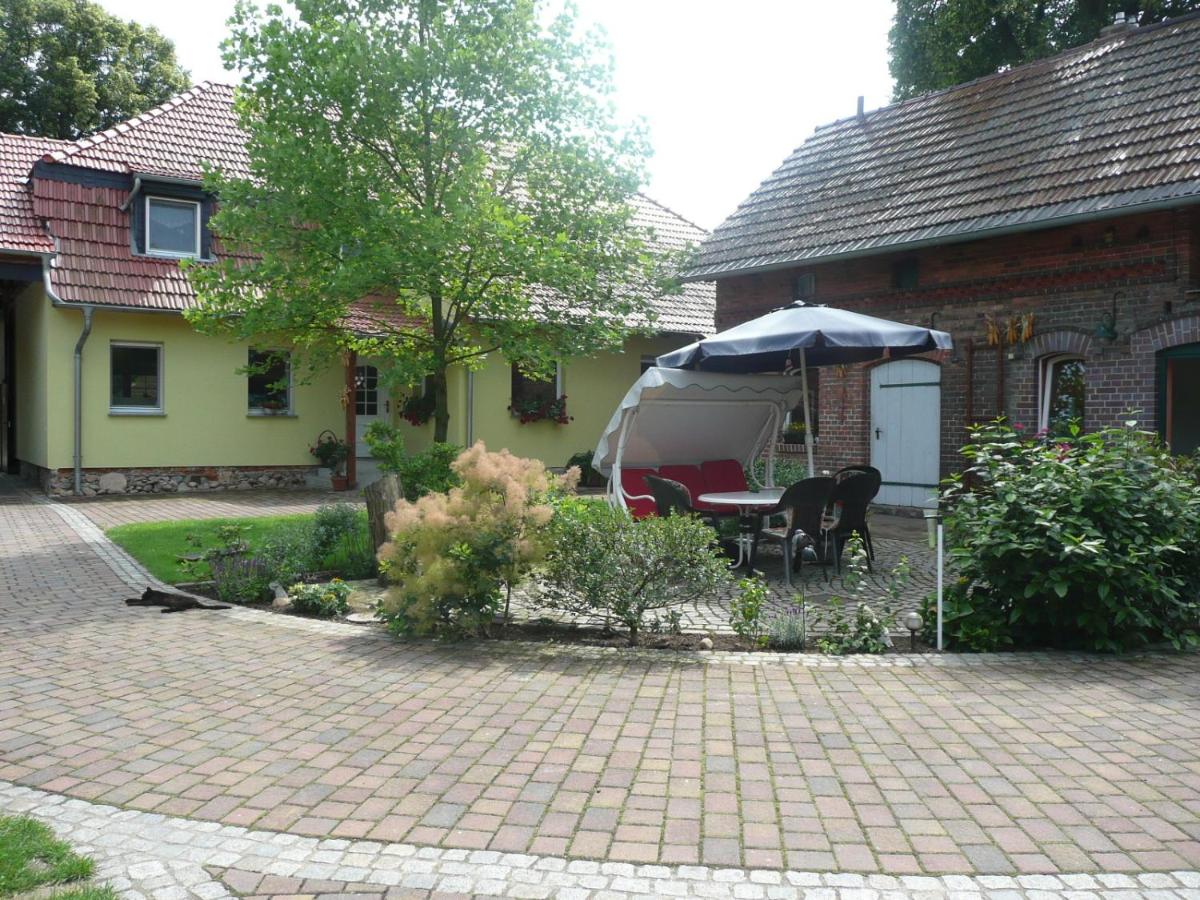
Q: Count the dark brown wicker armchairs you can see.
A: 4